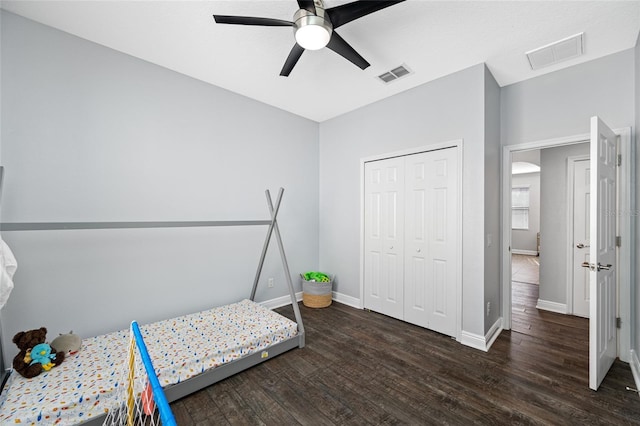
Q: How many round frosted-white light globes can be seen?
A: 1